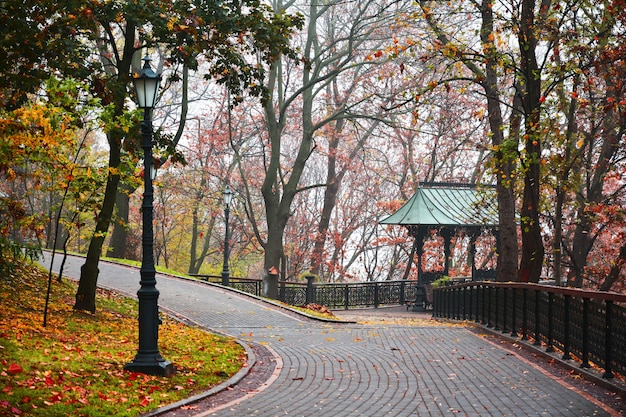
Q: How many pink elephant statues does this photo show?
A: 0